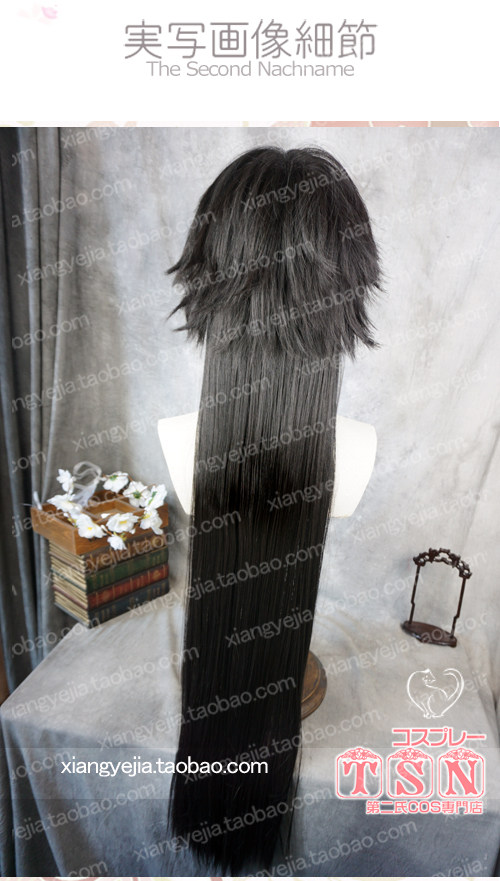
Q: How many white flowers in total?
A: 9